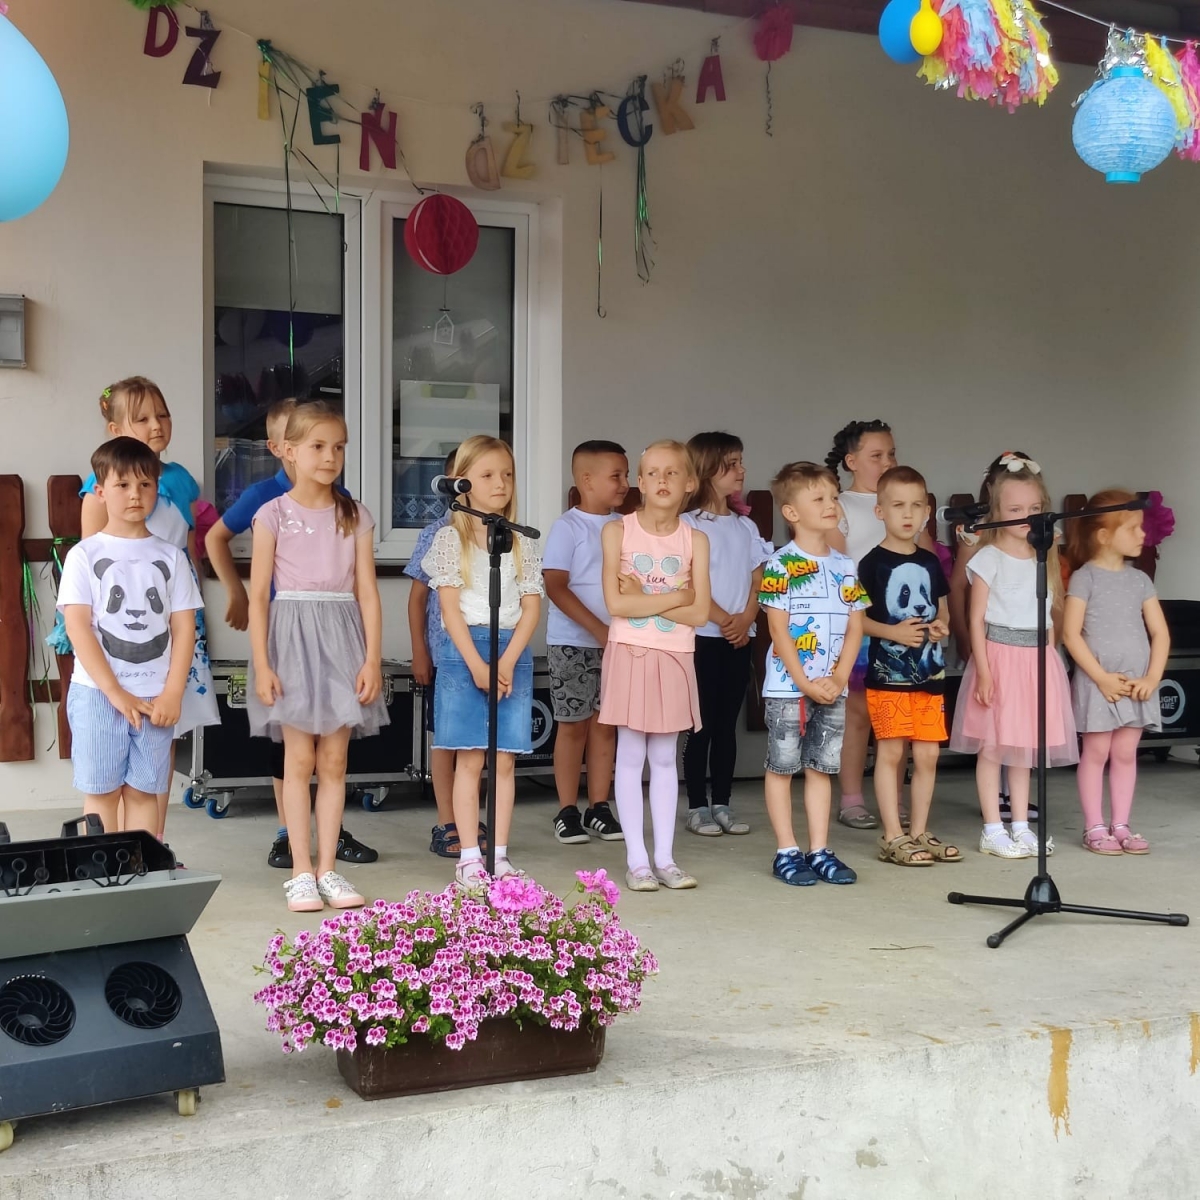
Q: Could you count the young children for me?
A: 15